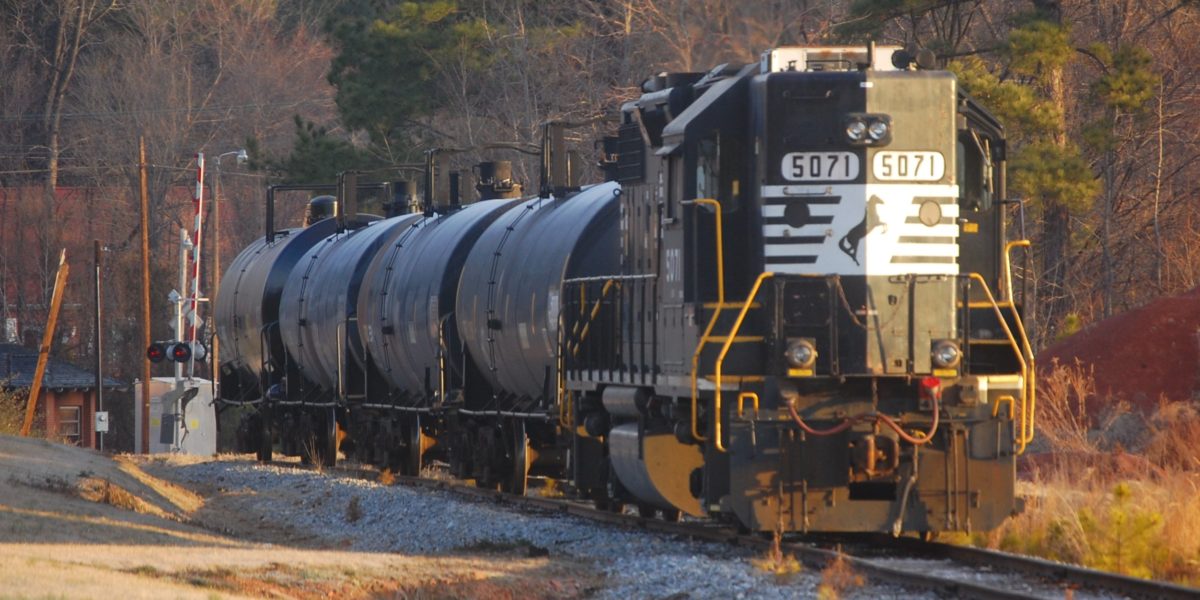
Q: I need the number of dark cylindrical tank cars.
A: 4